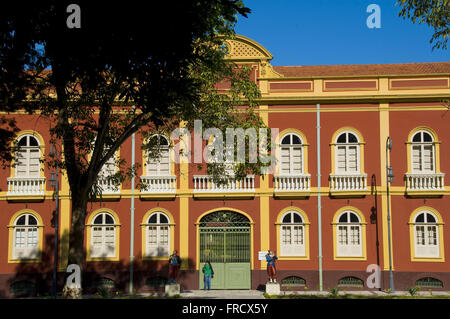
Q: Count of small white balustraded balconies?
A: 7